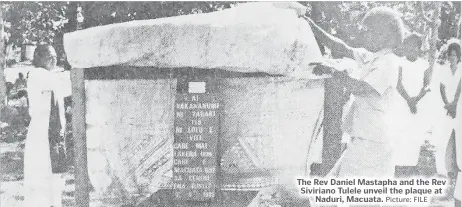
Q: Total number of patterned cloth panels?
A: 2